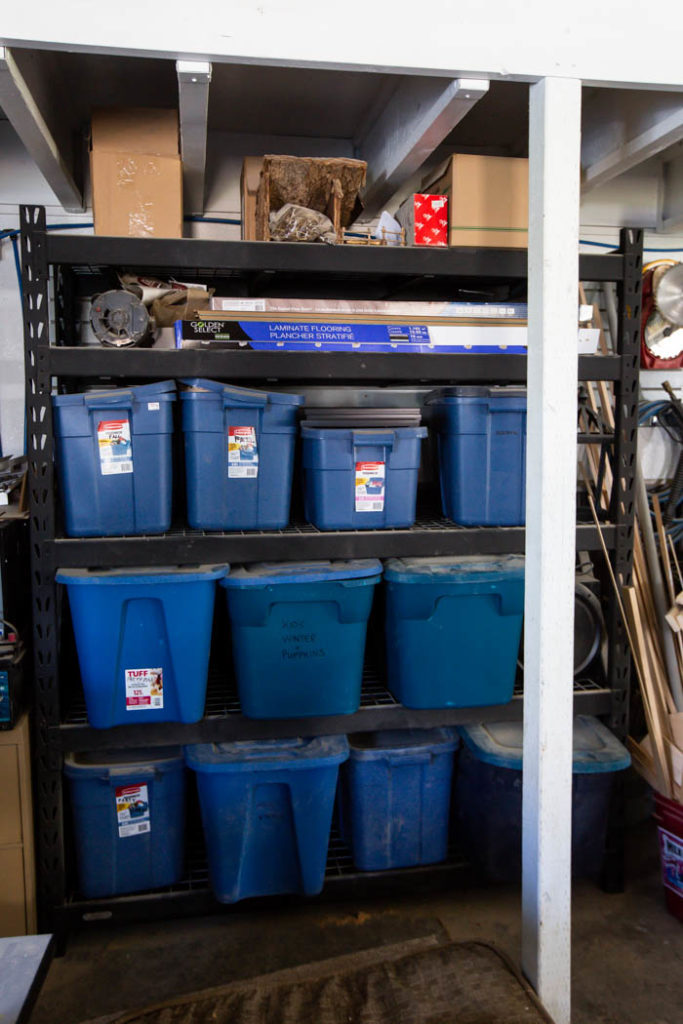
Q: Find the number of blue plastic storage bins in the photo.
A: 11